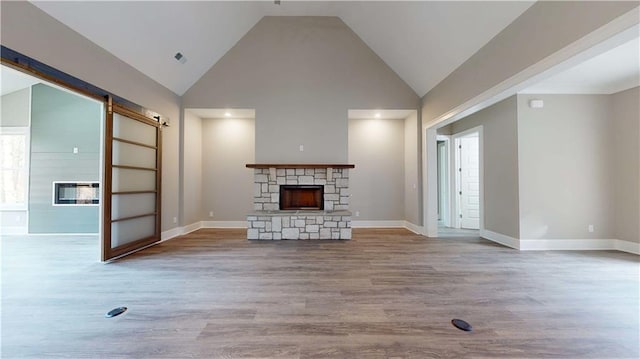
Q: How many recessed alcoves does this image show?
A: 2